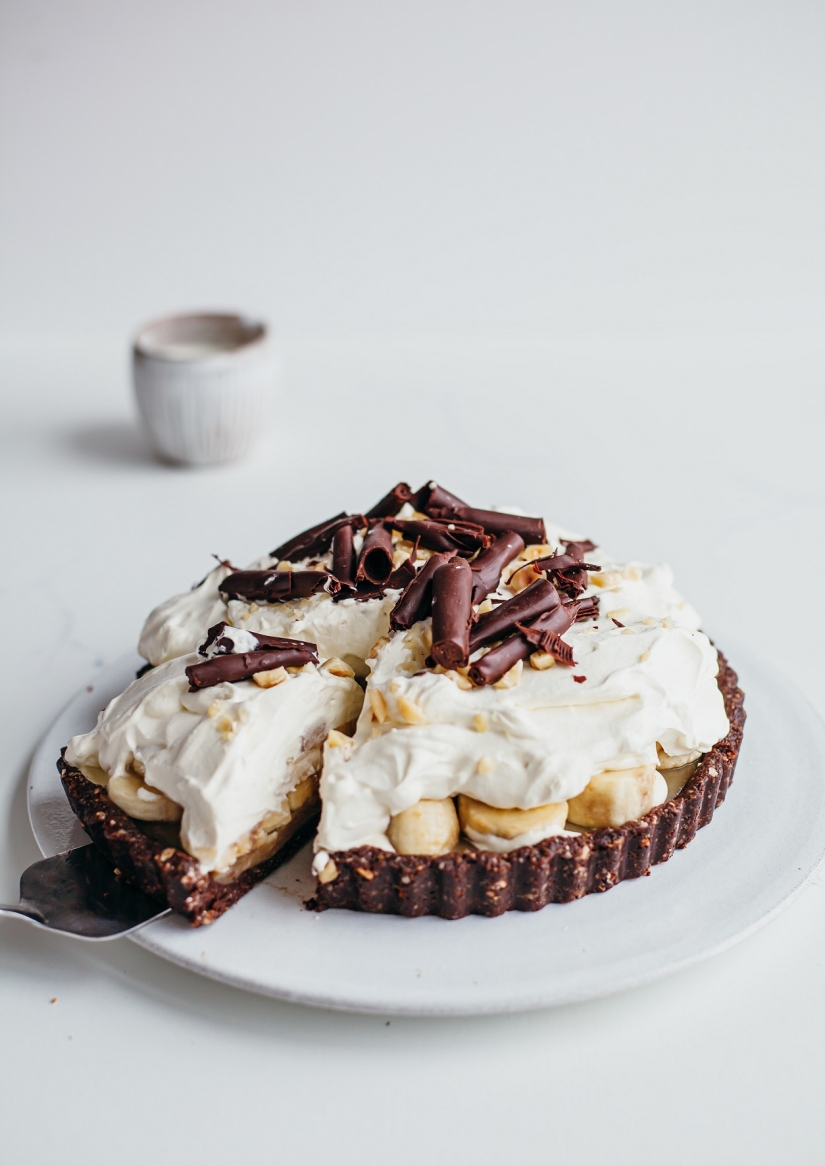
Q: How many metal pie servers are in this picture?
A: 1